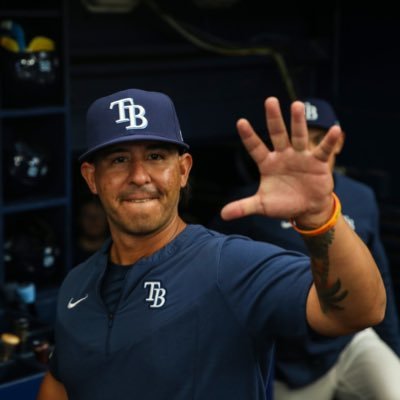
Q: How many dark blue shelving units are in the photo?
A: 1